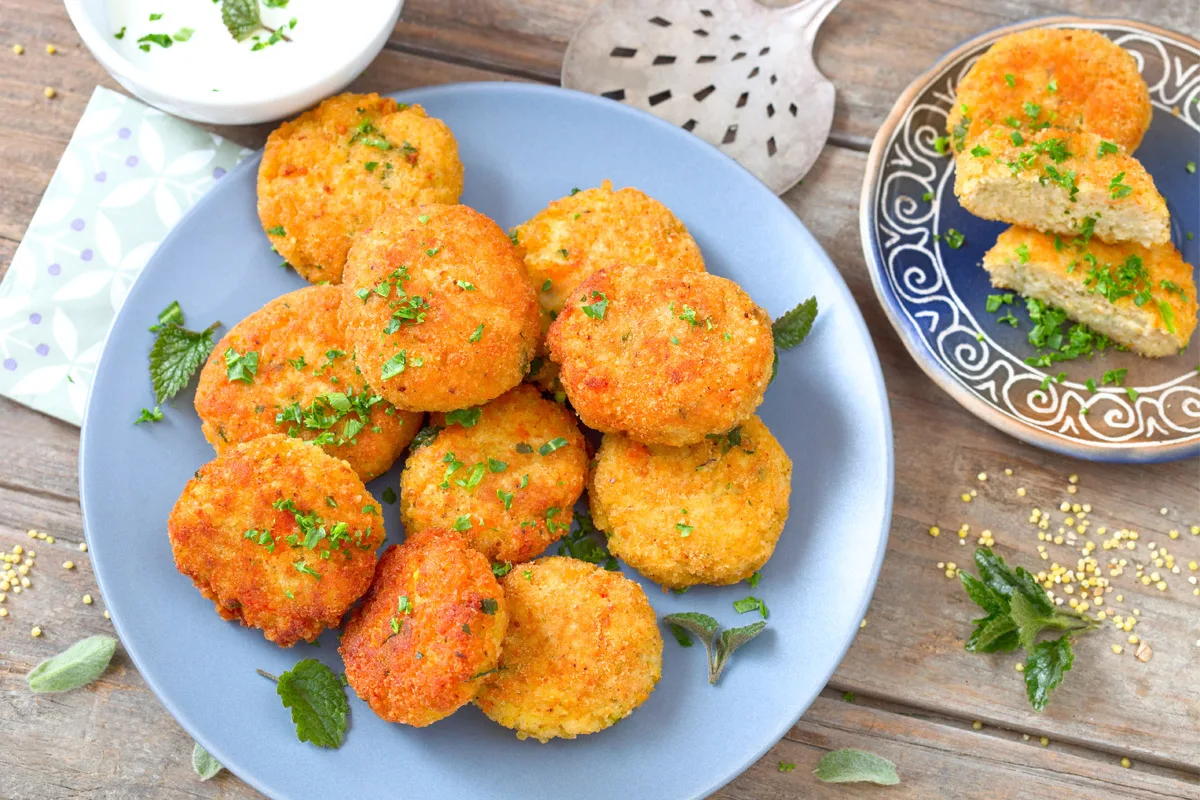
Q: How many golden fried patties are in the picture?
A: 12